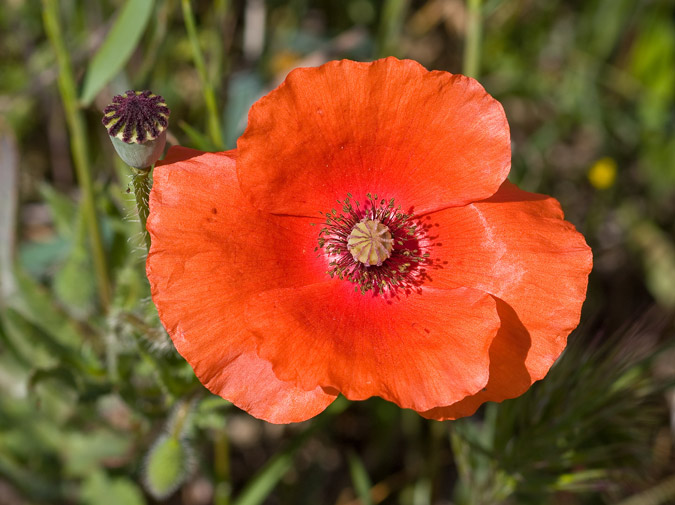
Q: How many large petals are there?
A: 4